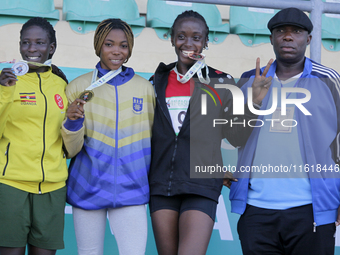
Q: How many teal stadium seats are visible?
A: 5